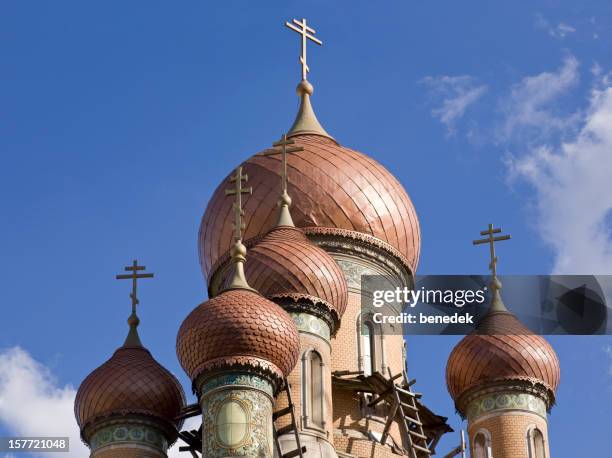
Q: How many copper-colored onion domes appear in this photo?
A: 5